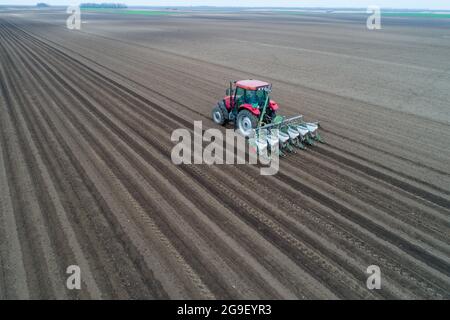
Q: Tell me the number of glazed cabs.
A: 1